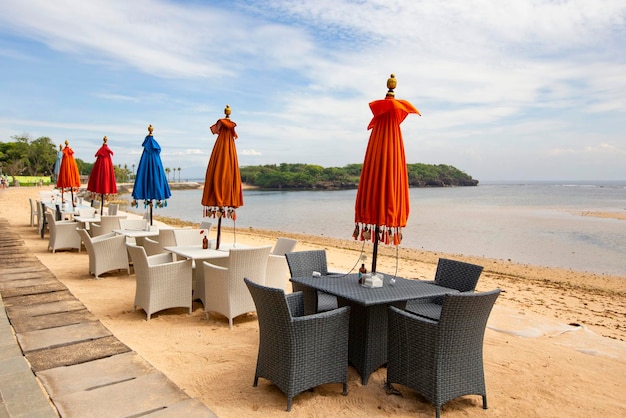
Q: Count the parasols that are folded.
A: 6